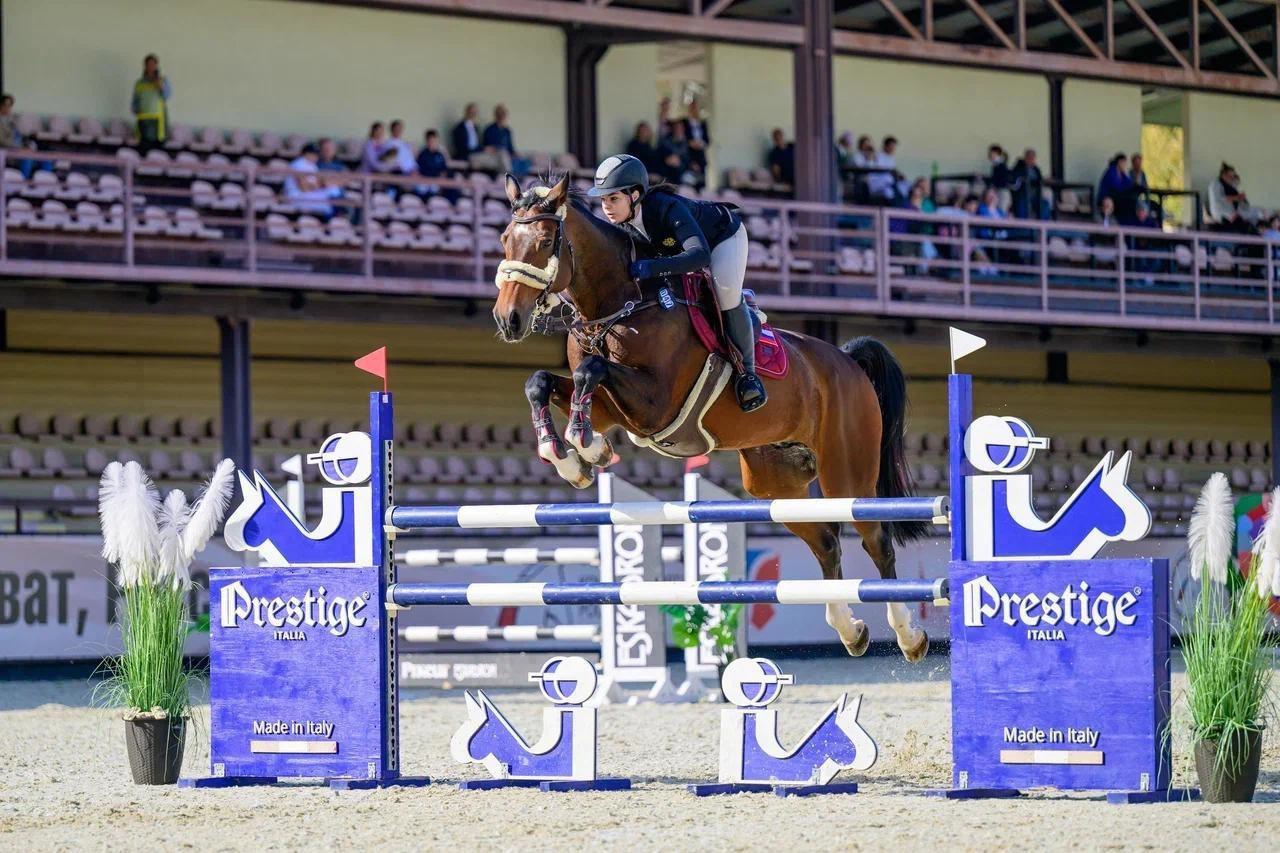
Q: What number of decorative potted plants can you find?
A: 2